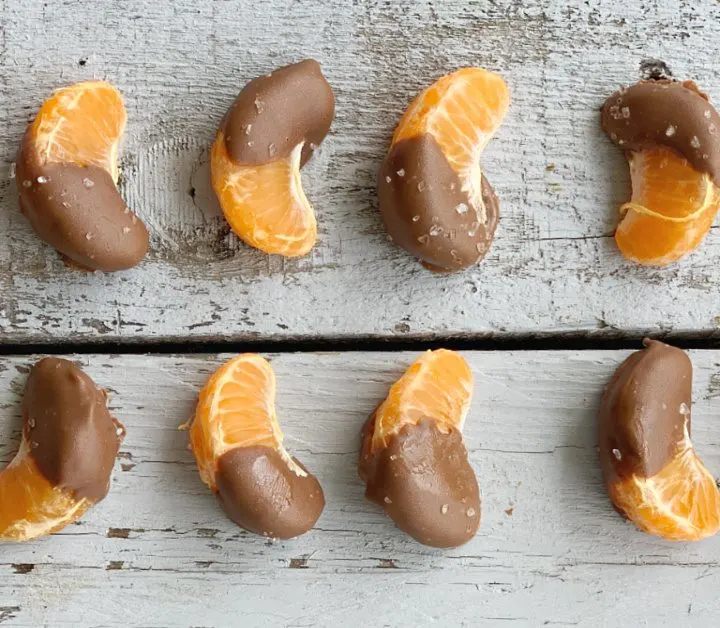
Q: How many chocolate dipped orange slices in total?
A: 8